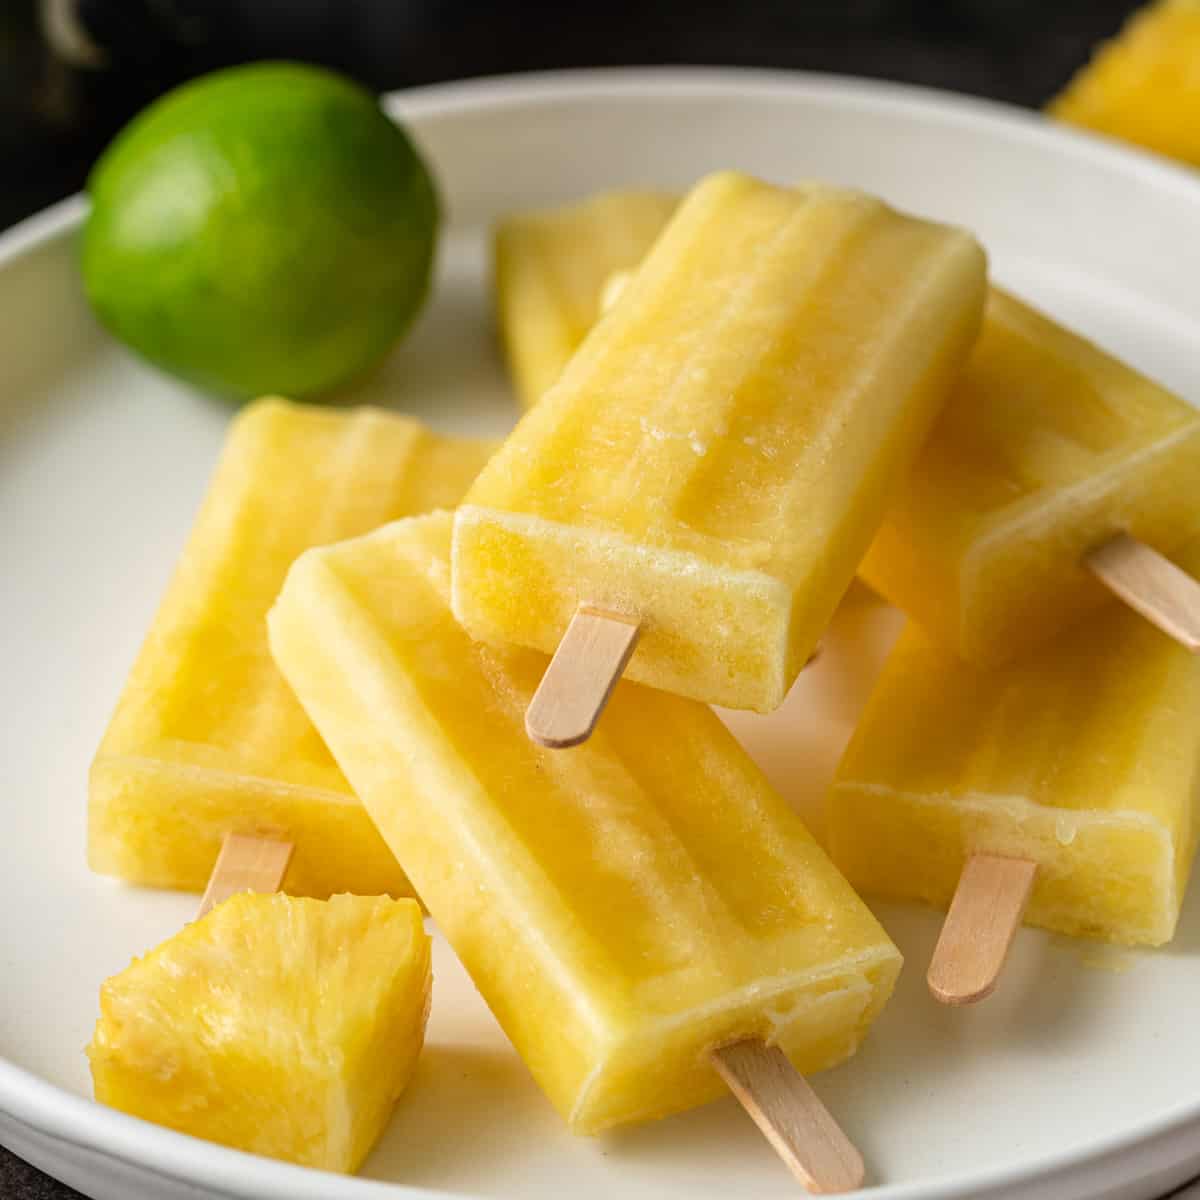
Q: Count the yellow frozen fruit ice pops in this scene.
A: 6